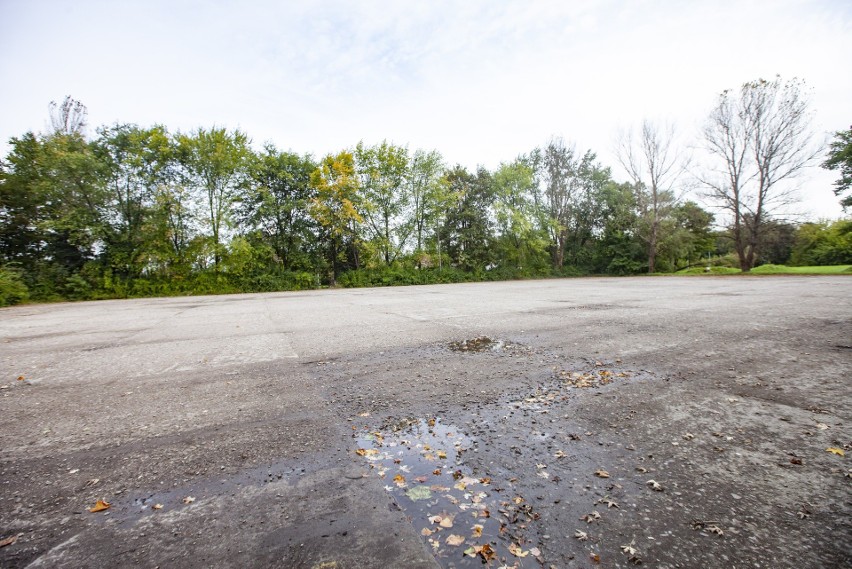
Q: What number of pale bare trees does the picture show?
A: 2